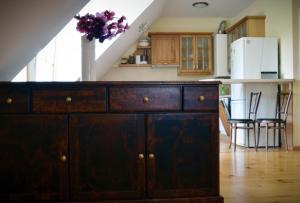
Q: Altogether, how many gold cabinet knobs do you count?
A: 7